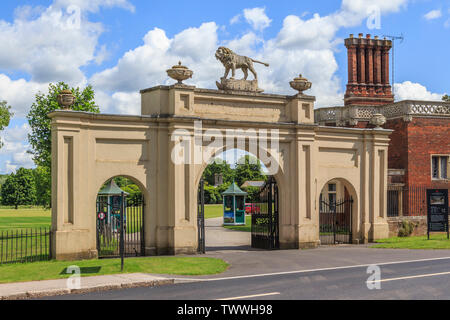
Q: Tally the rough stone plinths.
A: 1